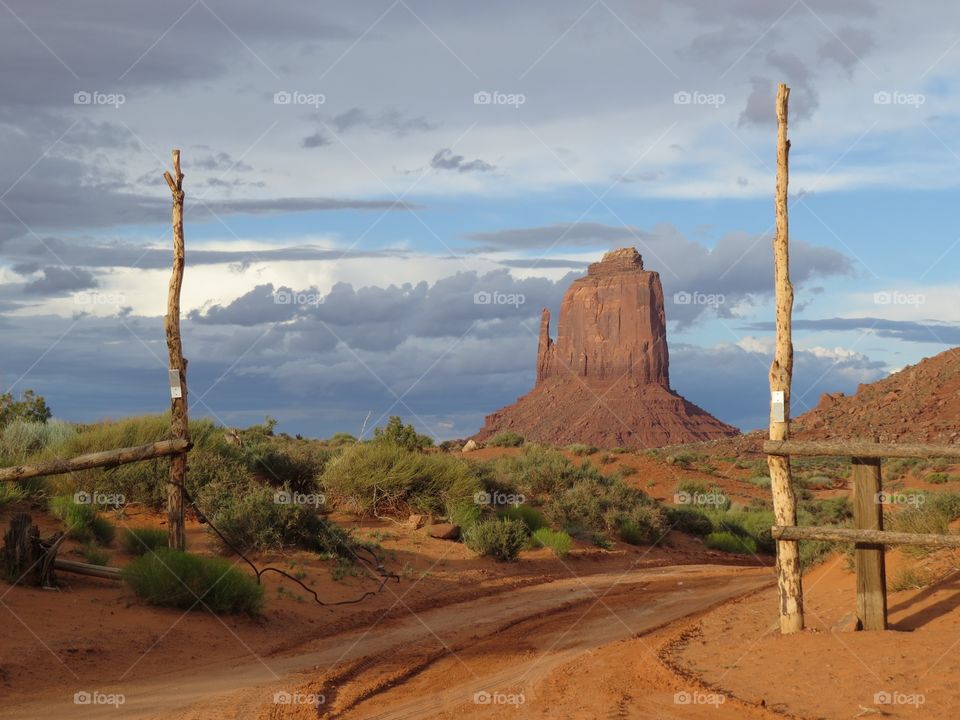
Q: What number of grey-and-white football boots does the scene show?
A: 0